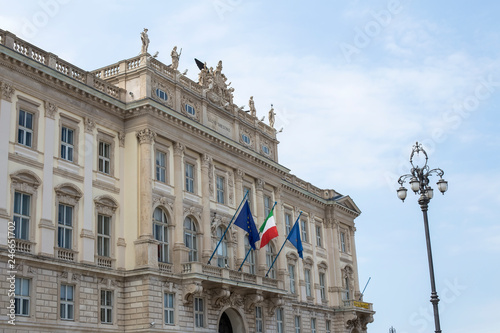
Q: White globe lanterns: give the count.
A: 4